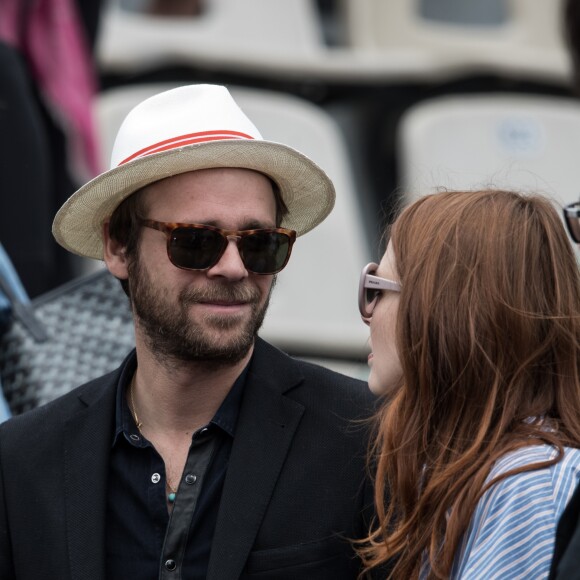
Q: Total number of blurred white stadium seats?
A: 4